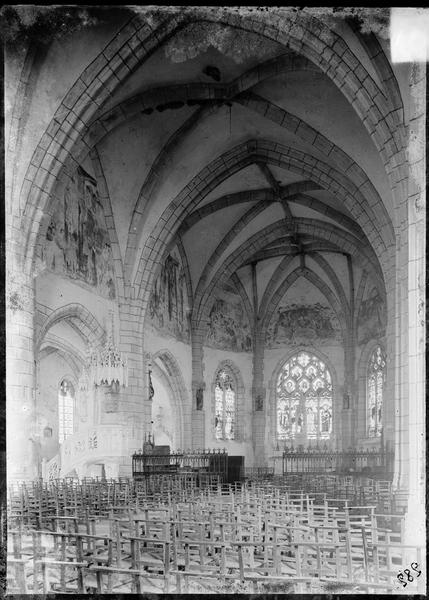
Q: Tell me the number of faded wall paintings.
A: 5